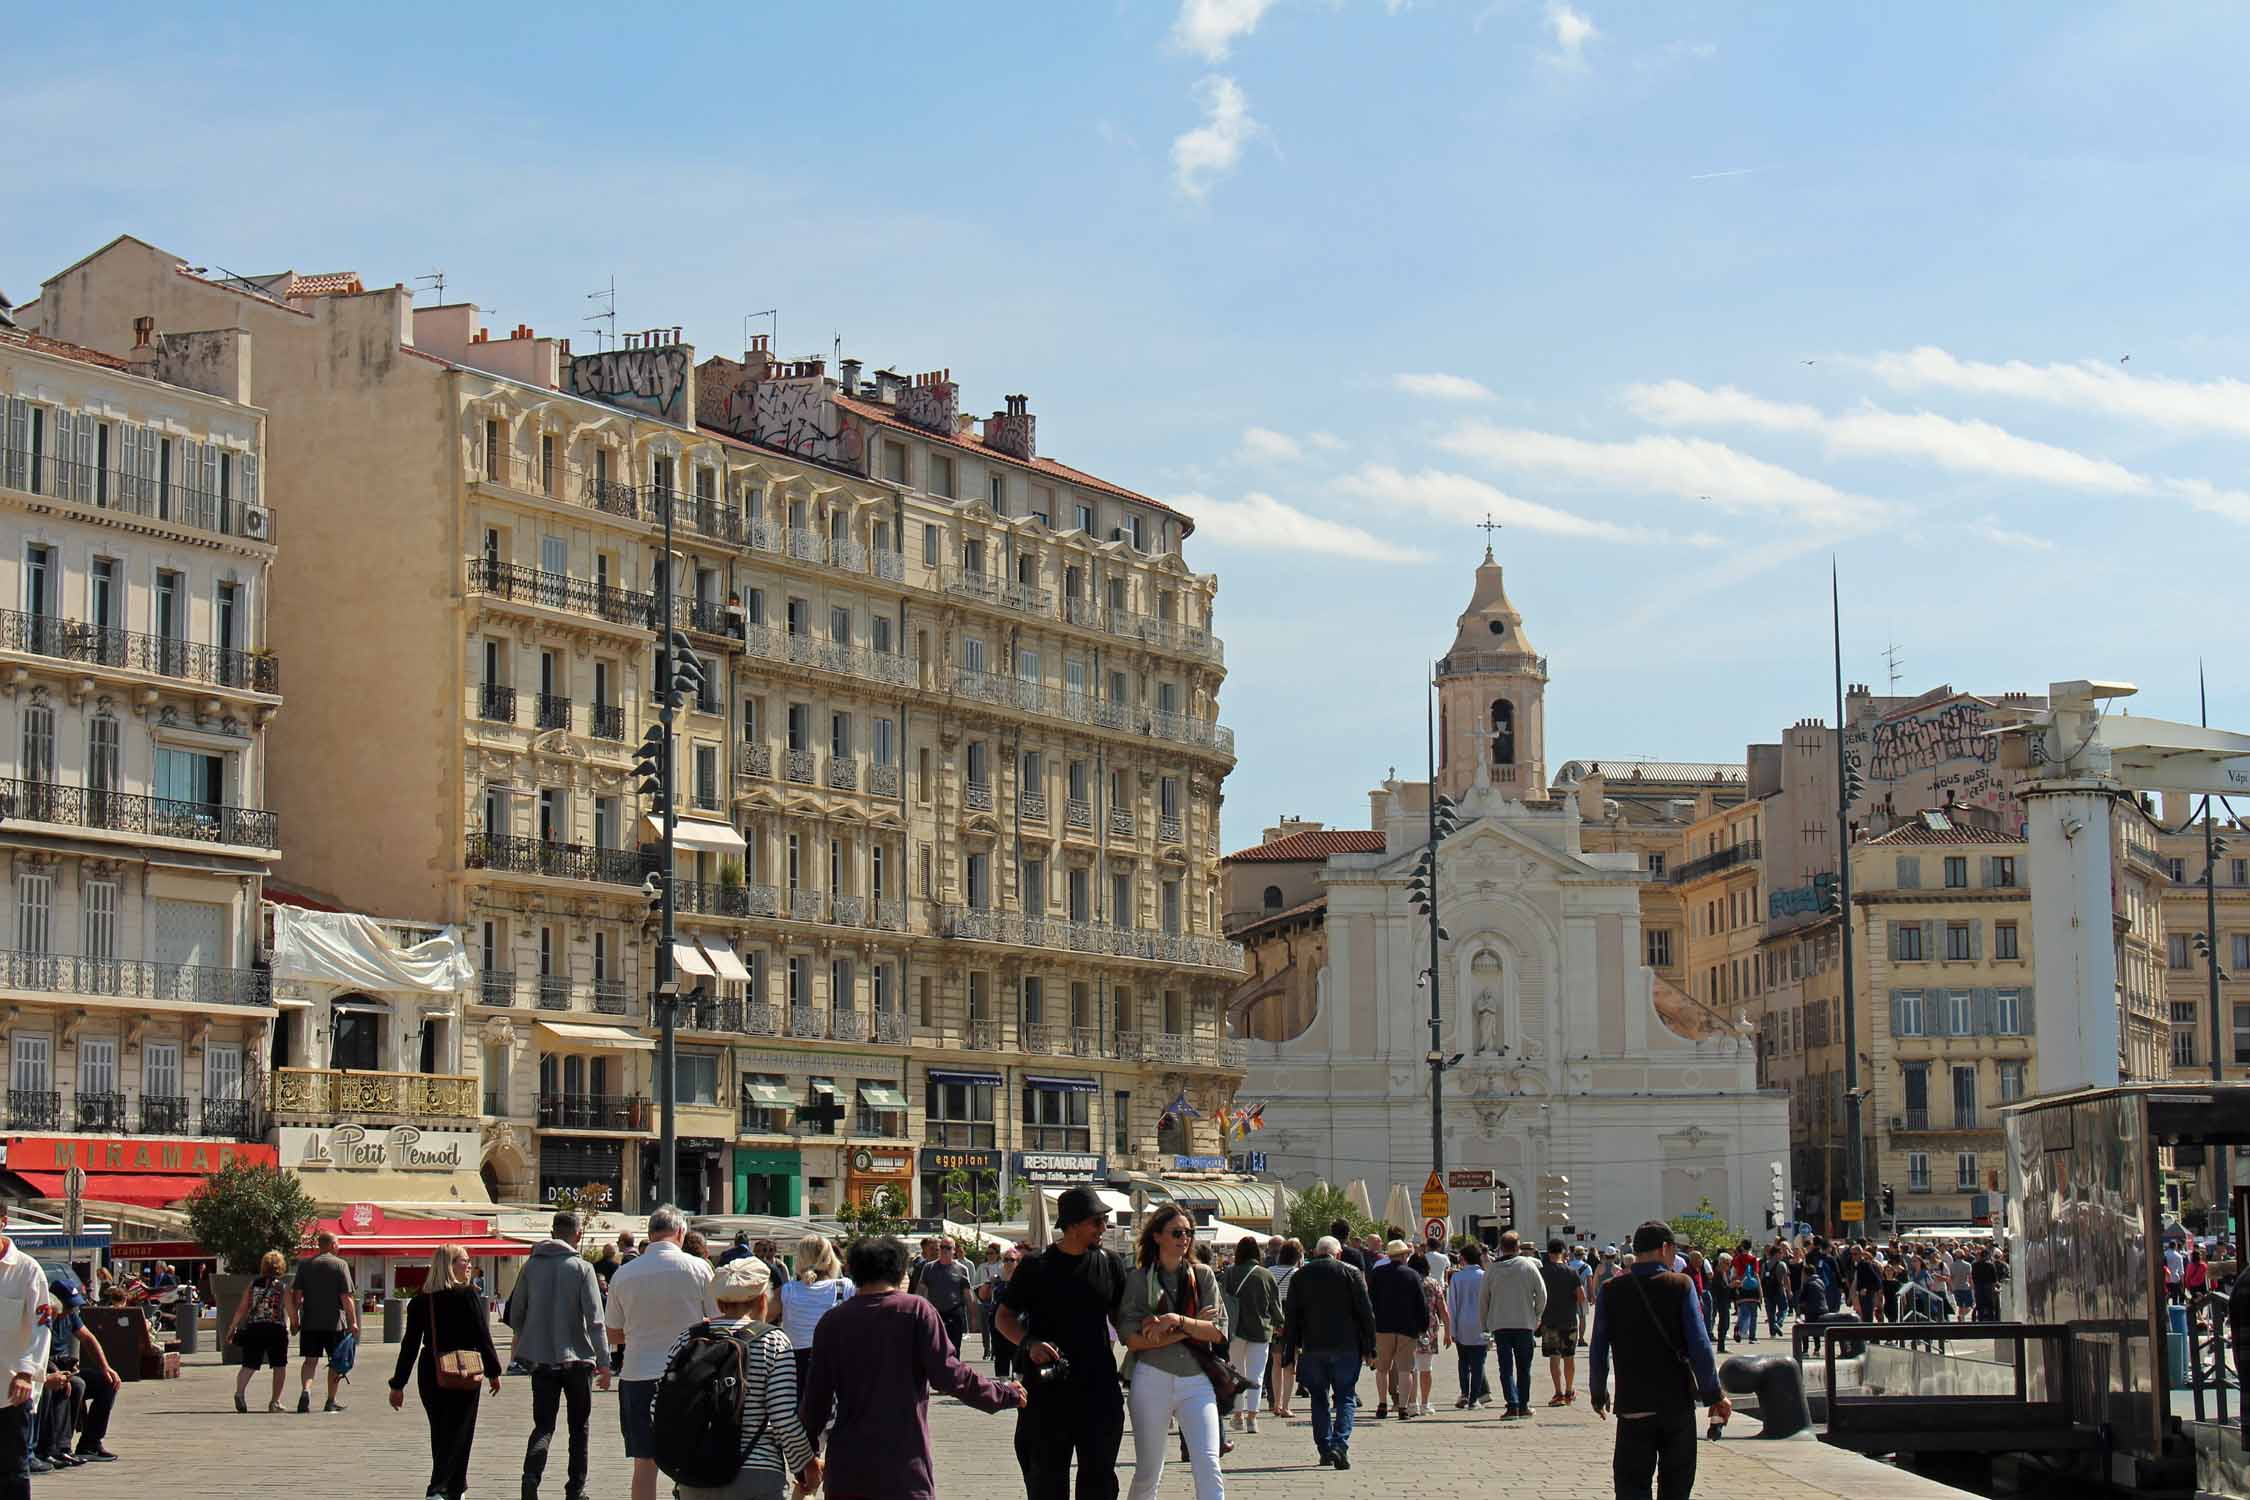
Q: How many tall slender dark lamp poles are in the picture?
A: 4